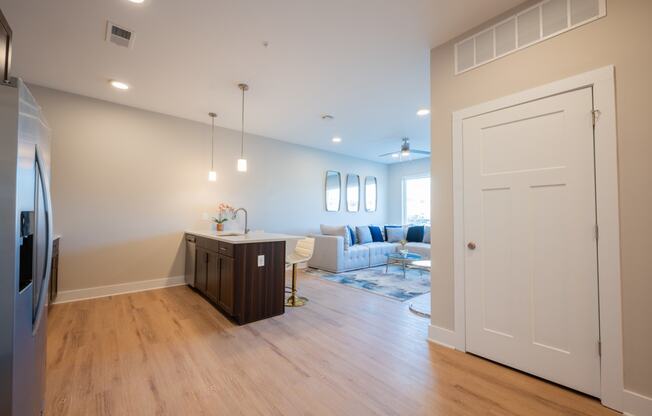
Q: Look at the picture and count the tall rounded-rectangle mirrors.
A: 3